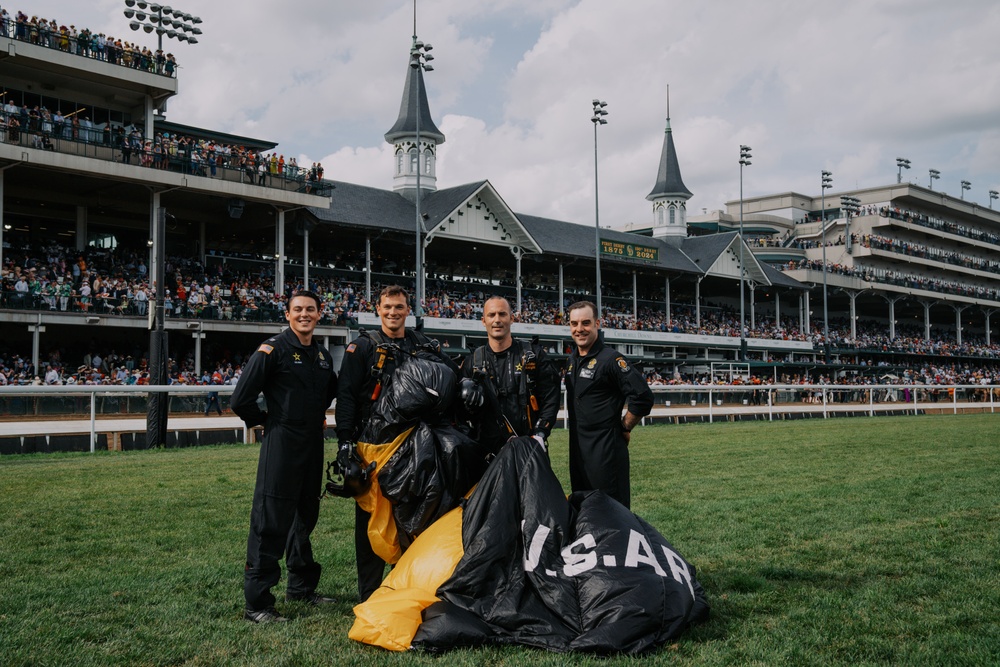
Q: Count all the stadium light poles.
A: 10